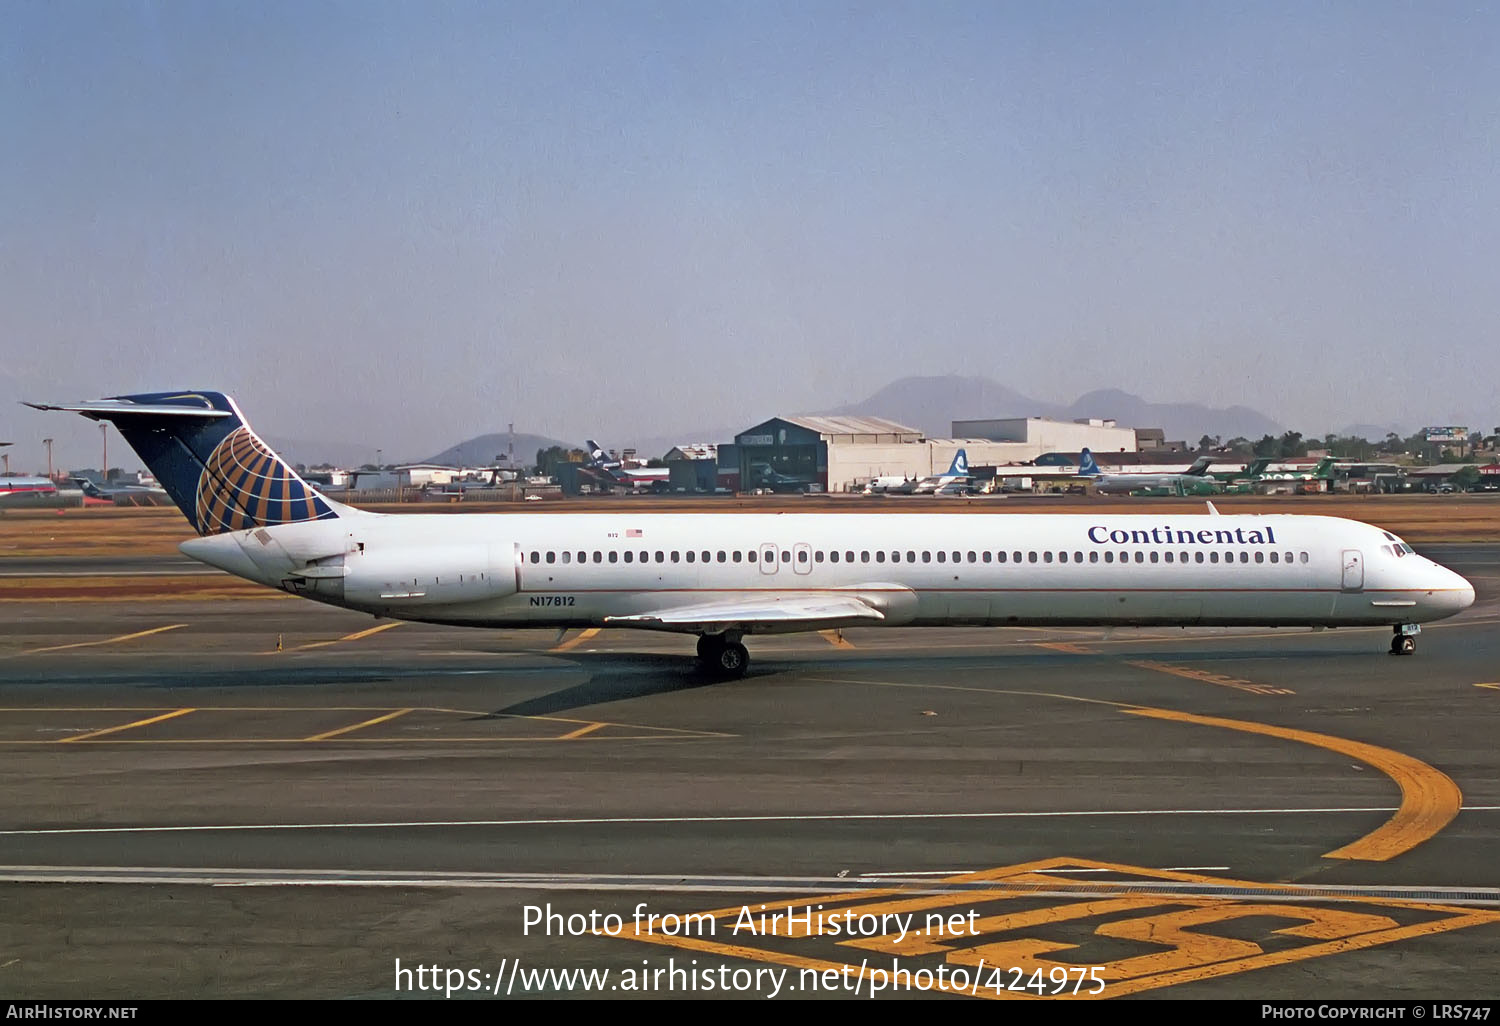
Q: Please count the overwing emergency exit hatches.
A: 2